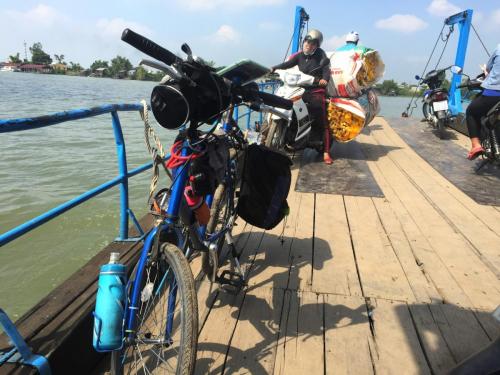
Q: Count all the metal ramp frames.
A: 2